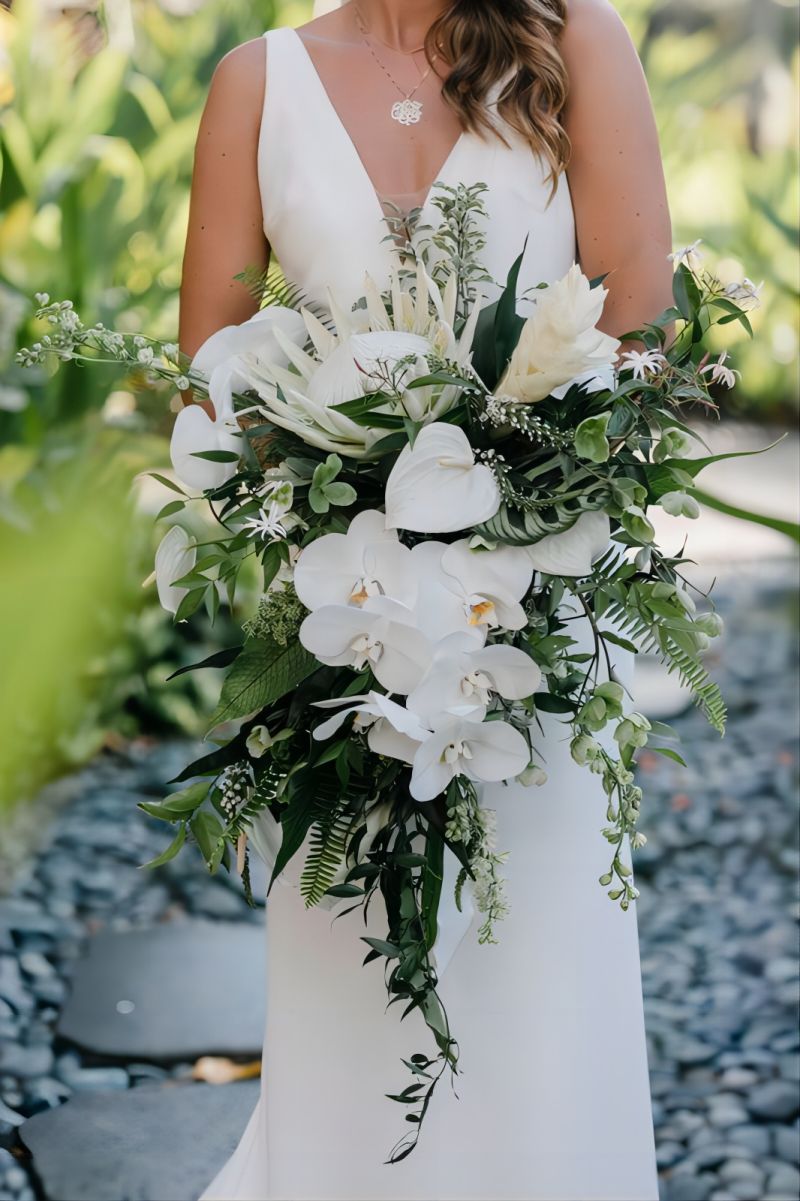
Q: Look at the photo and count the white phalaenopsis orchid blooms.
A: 6